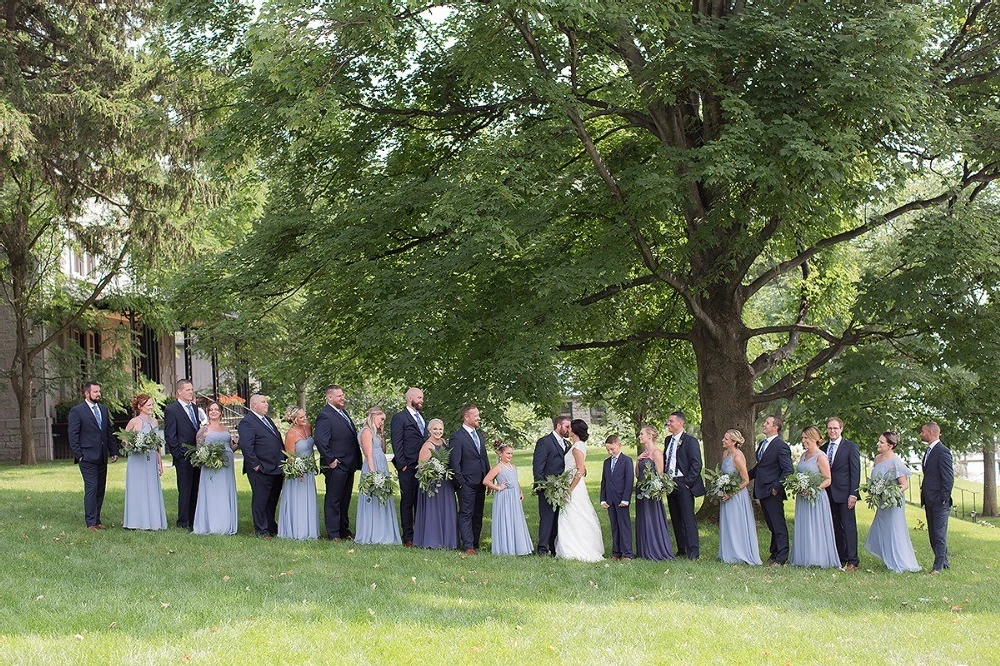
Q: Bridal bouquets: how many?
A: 10